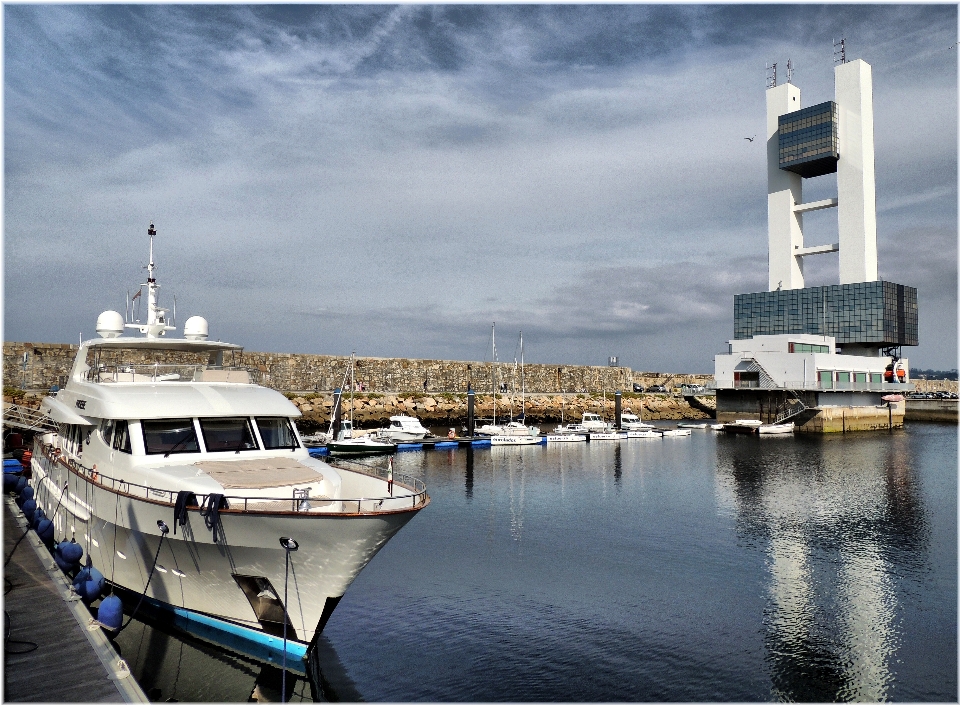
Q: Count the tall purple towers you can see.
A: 0